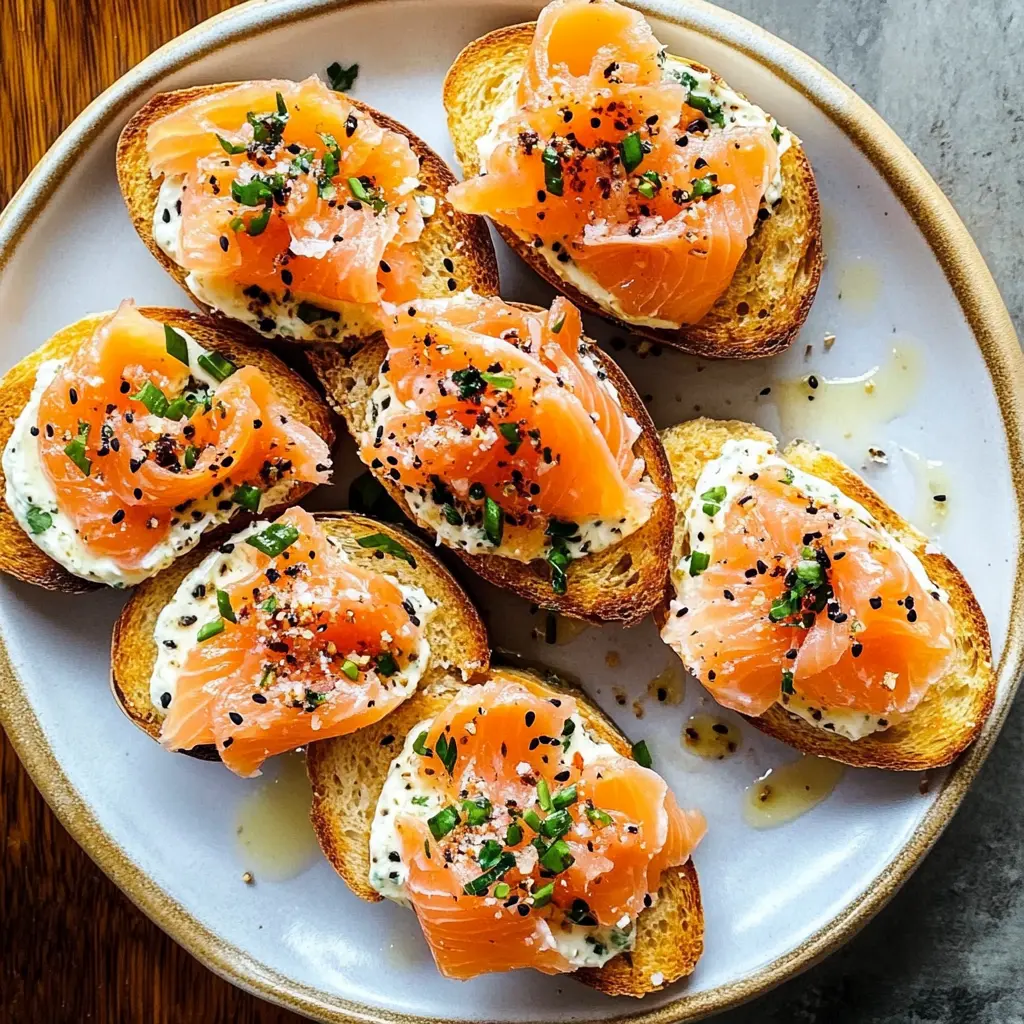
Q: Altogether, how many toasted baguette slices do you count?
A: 7